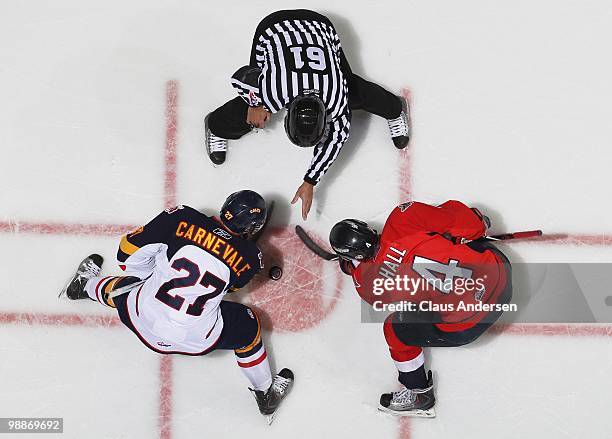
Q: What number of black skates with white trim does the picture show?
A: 5